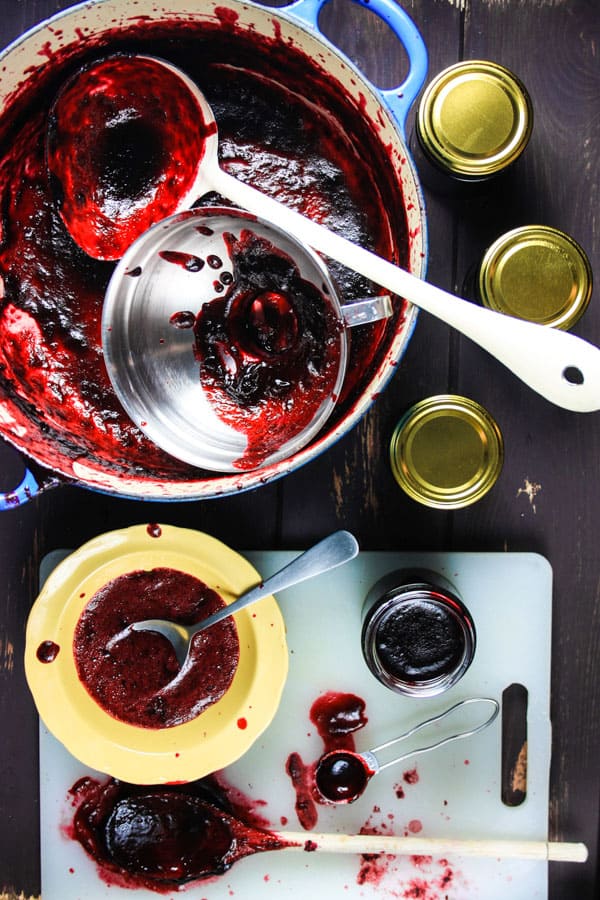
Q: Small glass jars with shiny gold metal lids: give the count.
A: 3